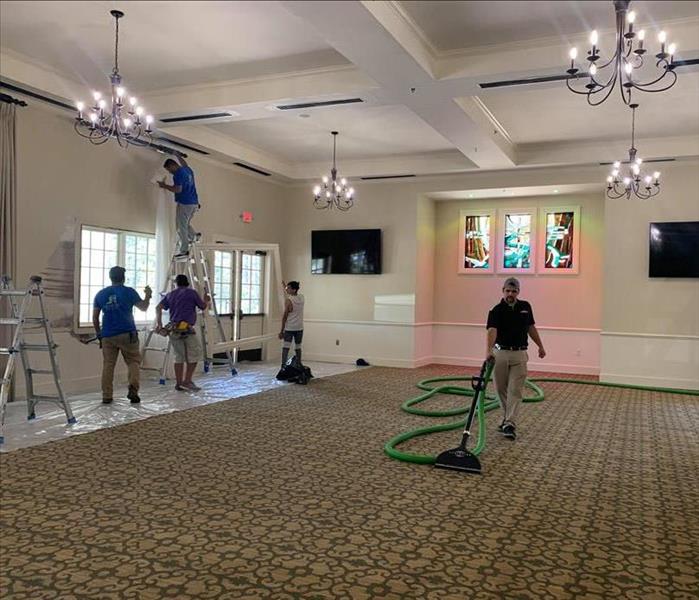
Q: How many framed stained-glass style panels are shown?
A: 3